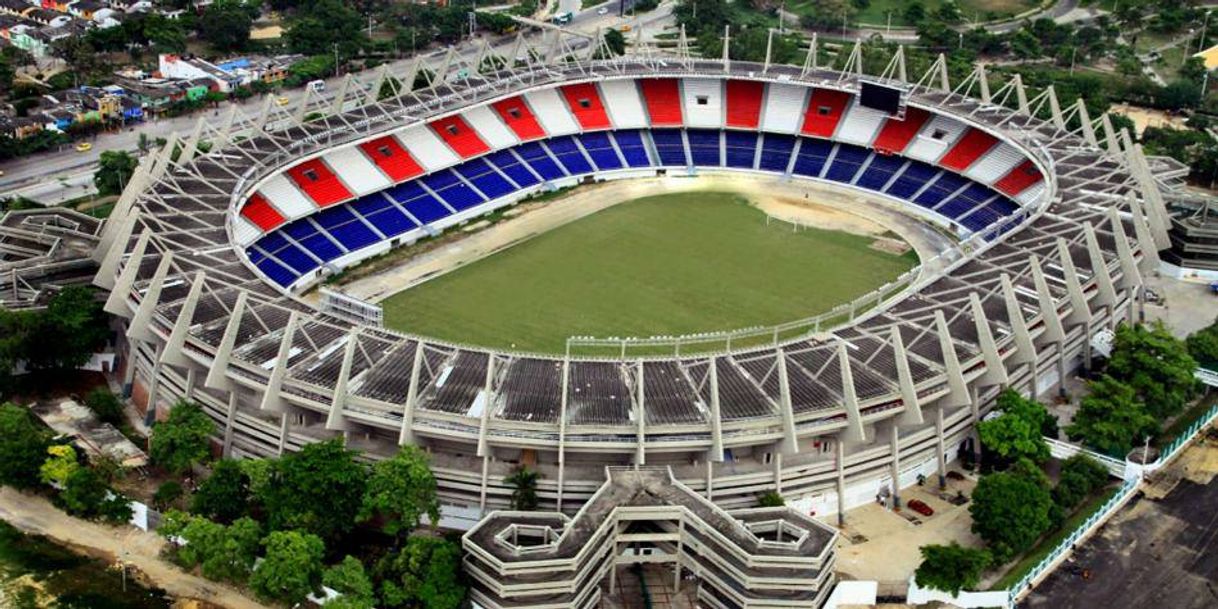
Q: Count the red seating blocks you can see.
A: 12